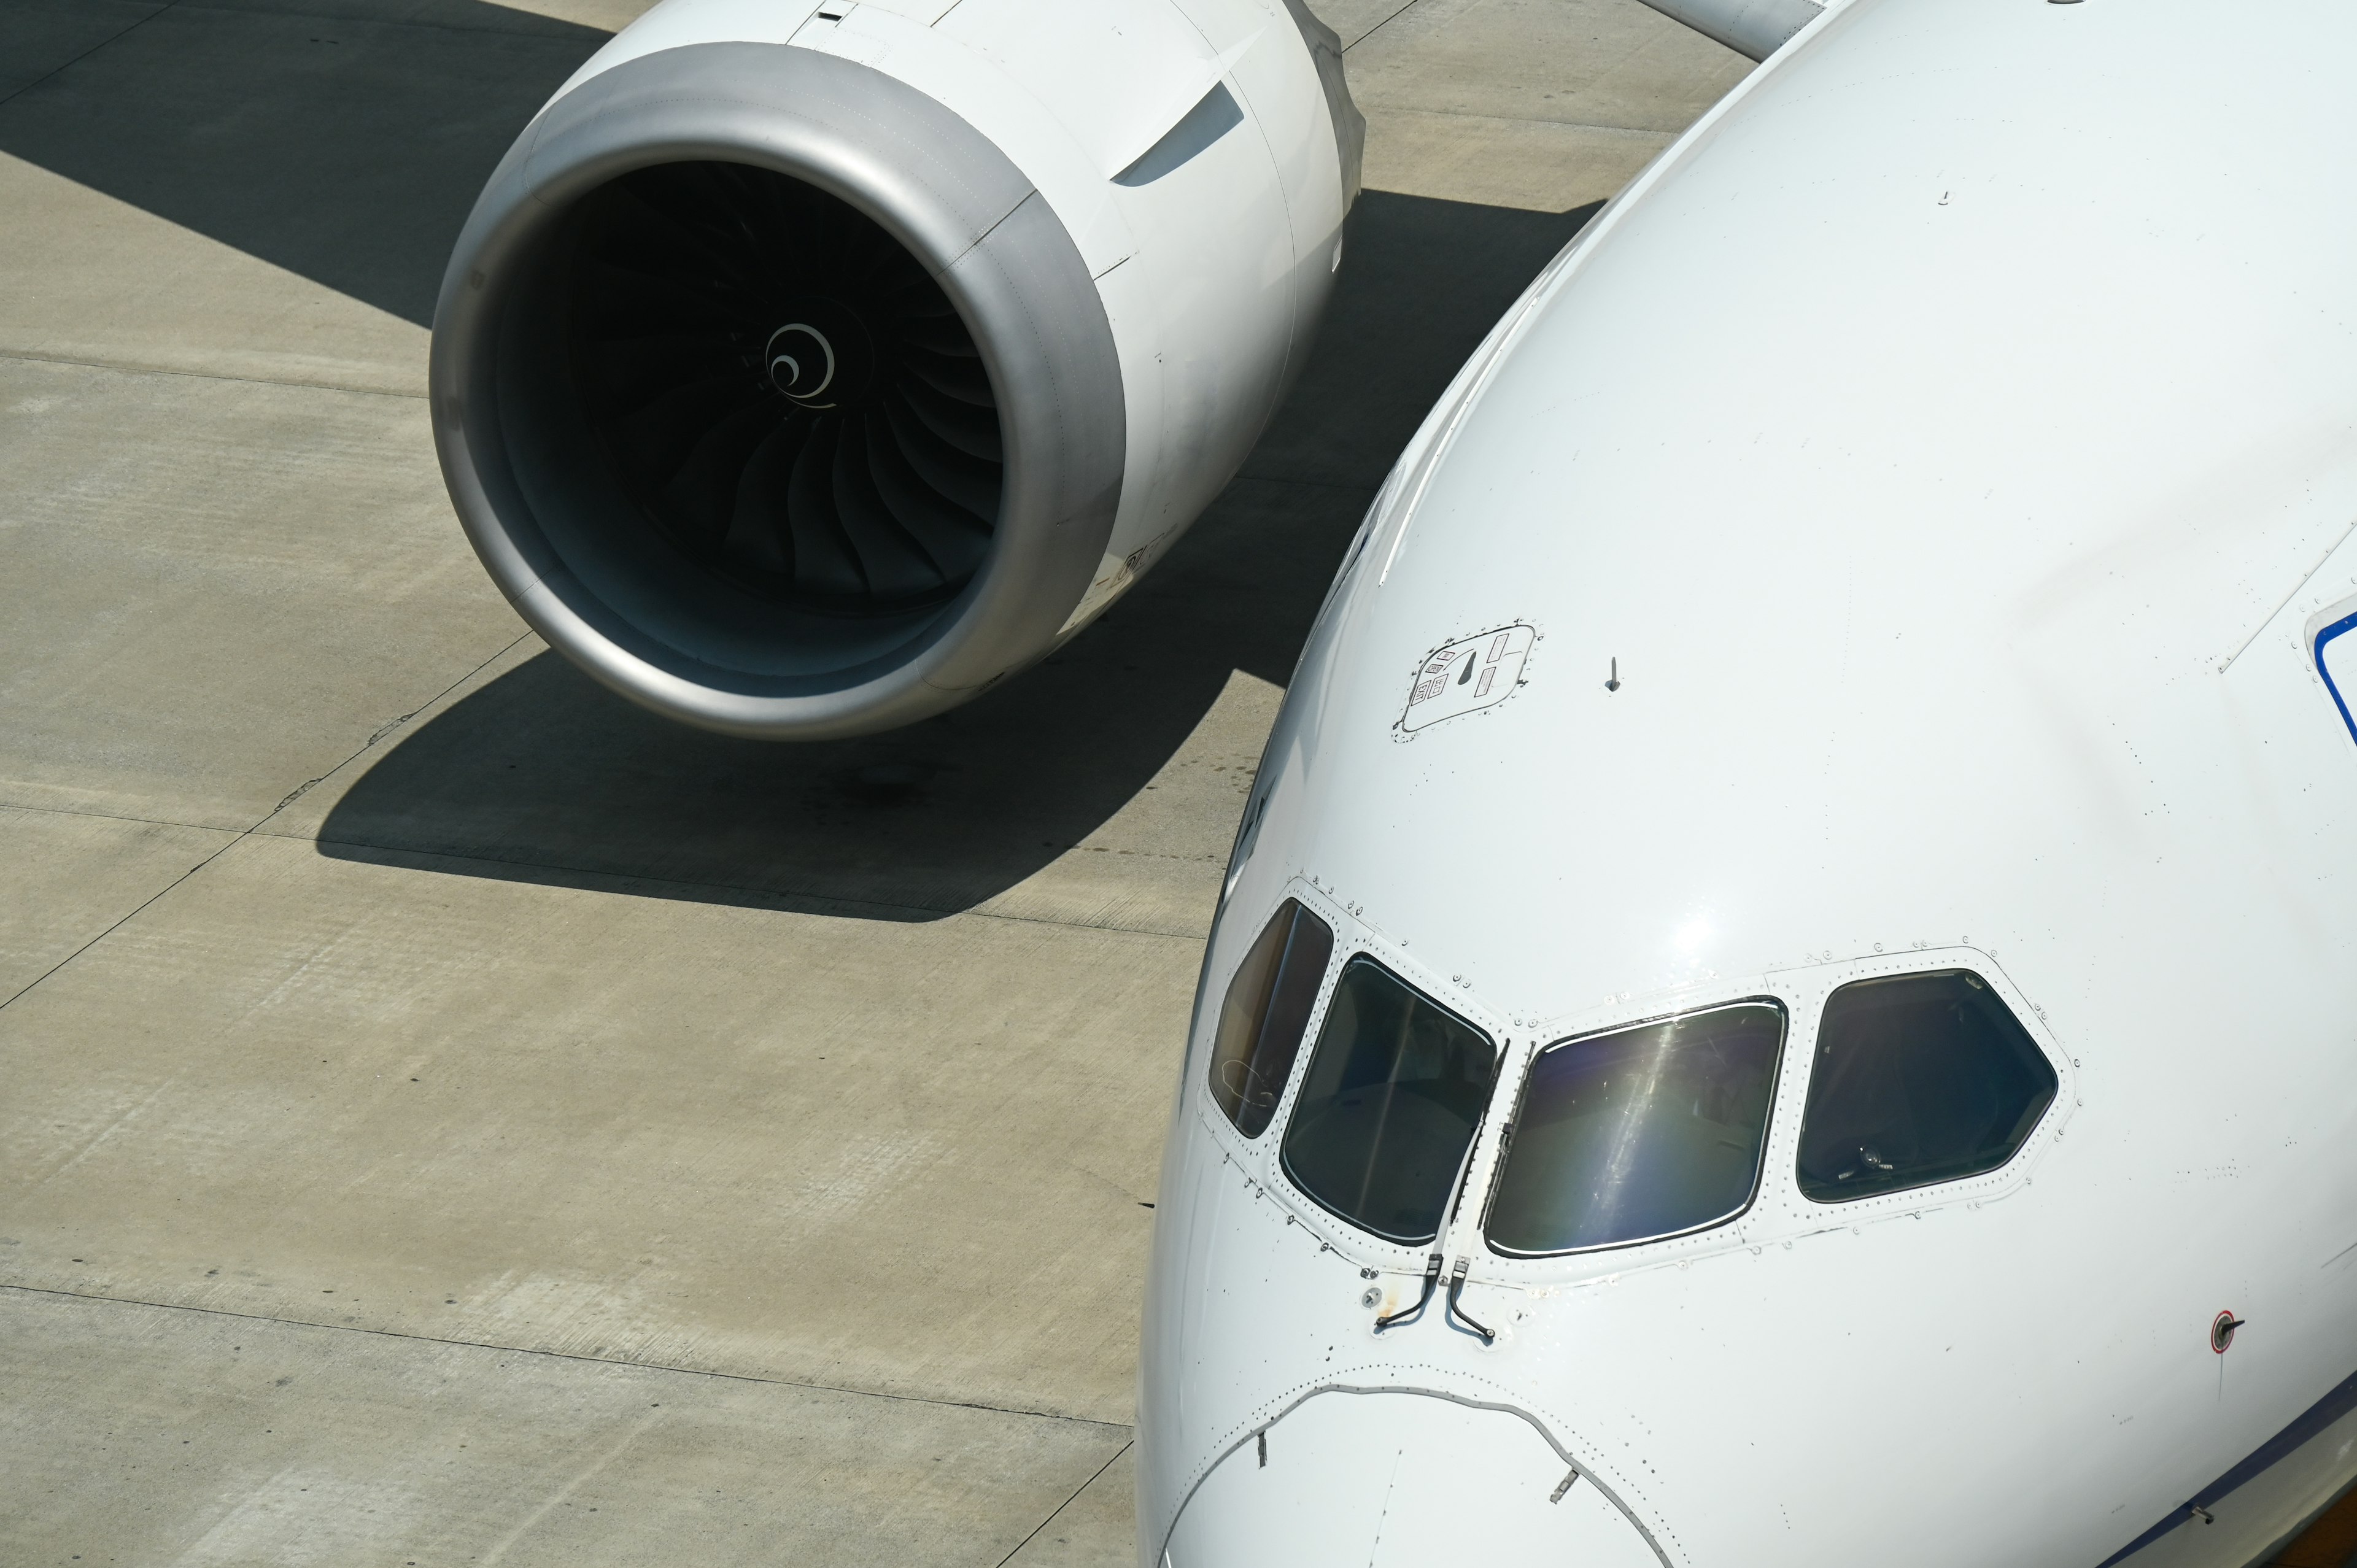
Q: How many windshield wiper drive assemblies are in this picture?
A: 2